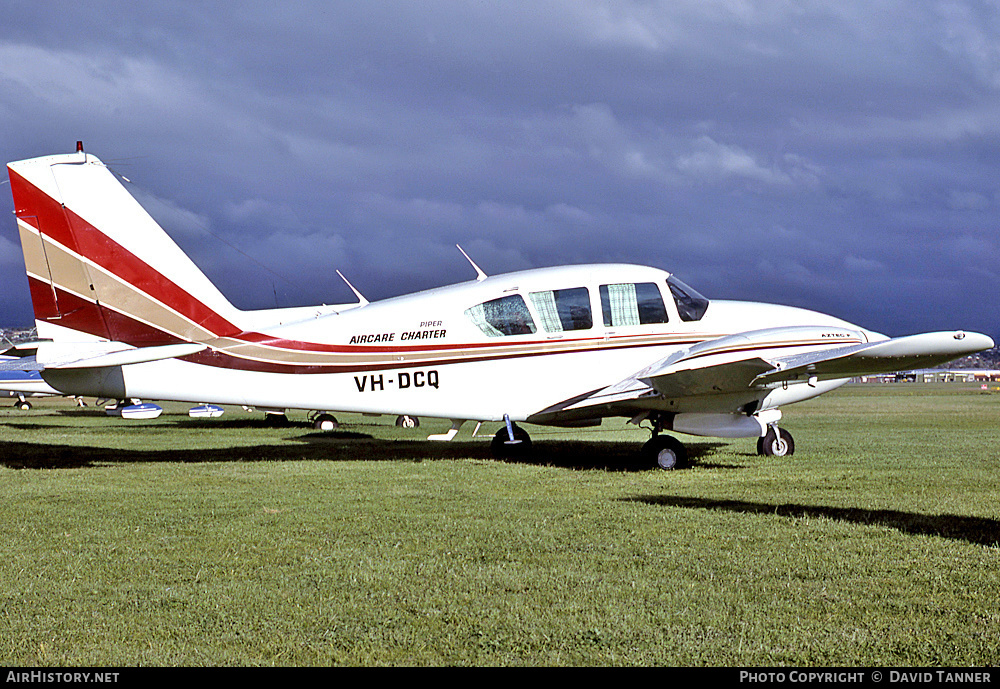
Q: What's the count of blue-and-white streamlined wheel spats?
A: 2